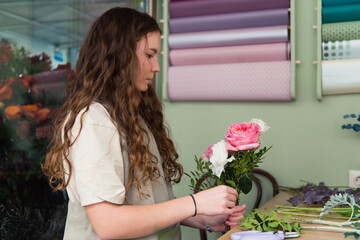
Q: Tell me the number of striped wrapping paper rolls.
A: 0